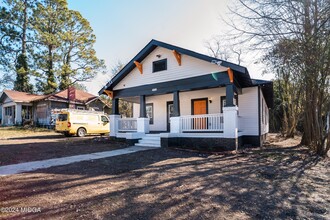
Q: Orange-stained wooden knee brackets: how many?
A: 4